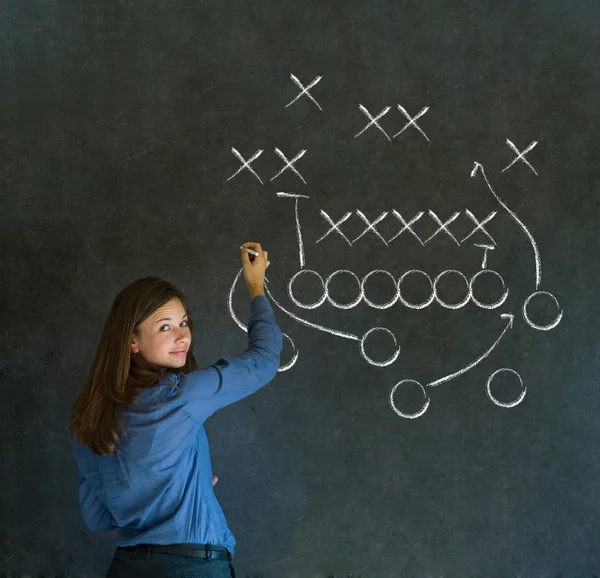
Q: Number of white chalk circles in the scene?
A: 11